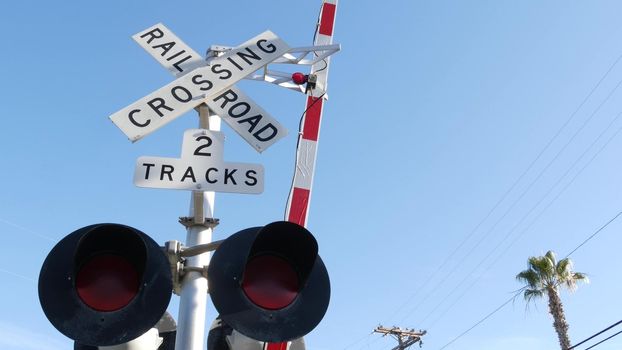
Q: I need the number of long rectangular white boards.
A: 2